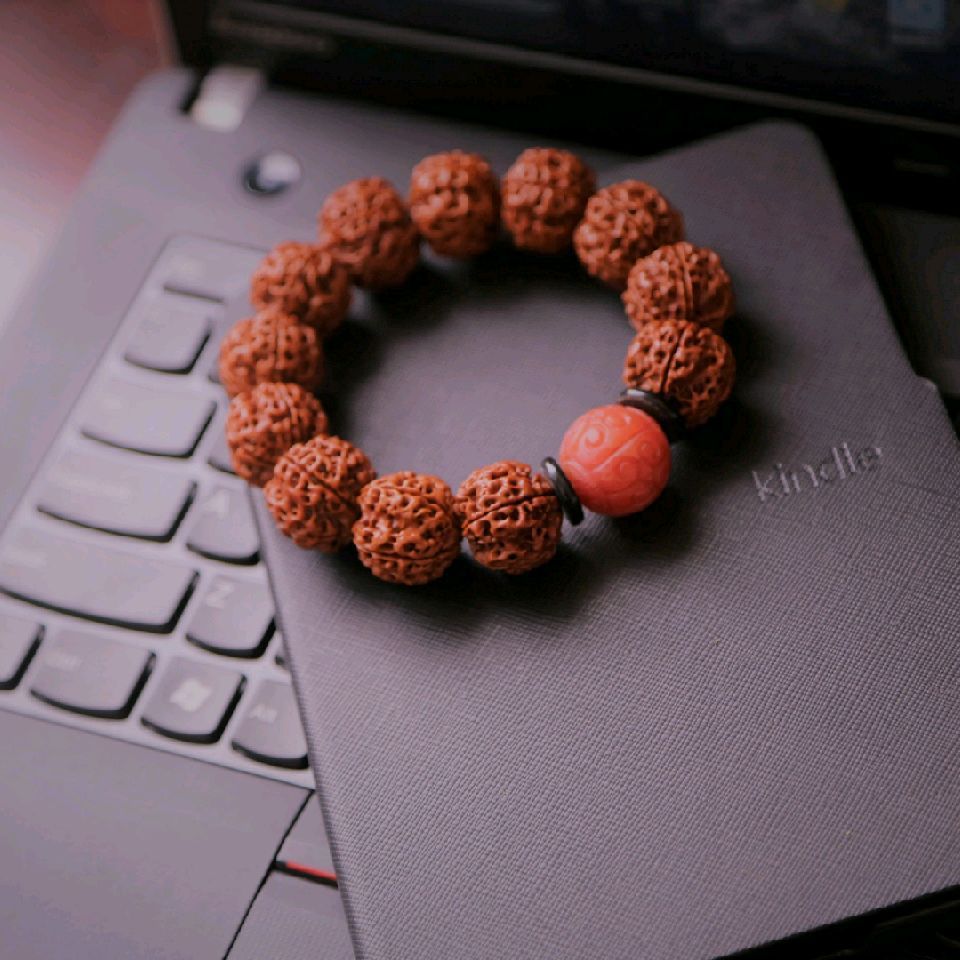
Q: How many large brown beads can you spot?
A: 12